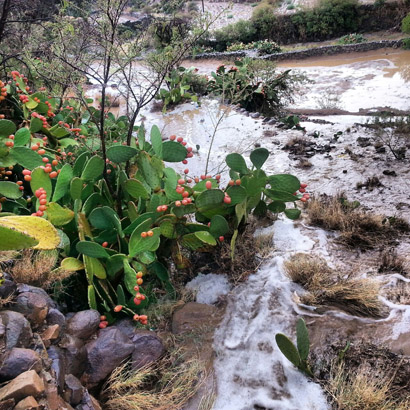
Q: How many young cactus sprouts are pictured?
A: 2